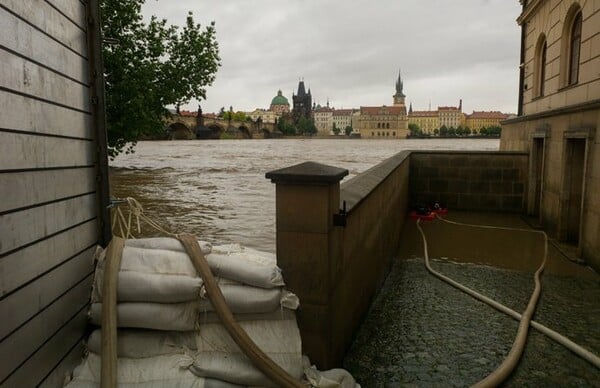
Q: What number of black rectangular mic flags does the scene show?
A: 0